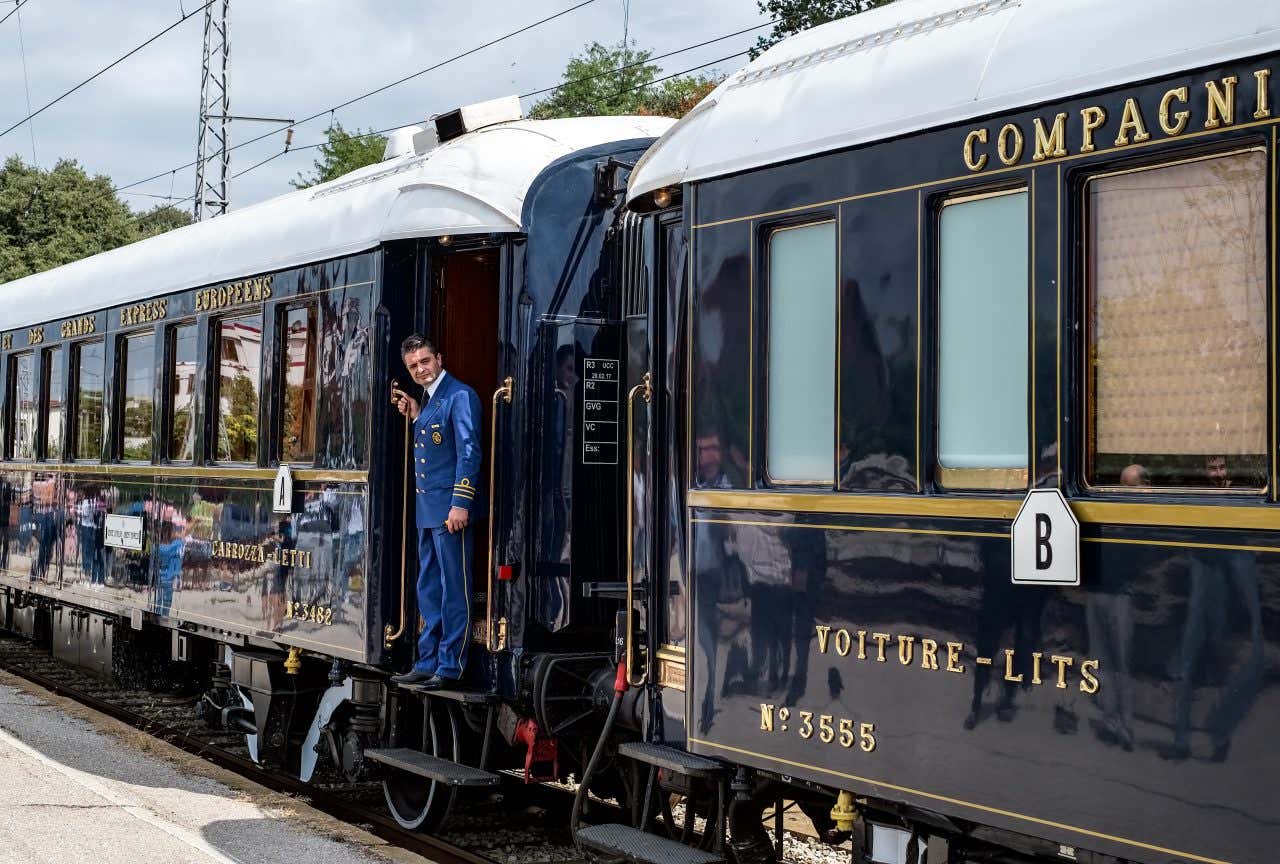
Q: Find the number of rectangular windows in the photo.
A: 10